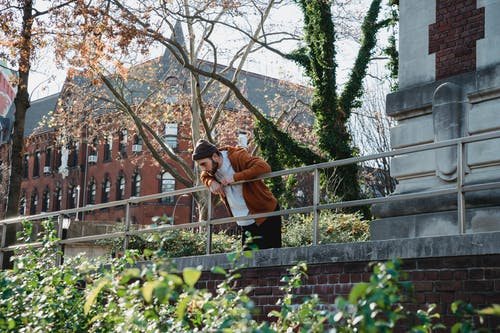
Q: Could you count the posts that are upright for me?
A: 6